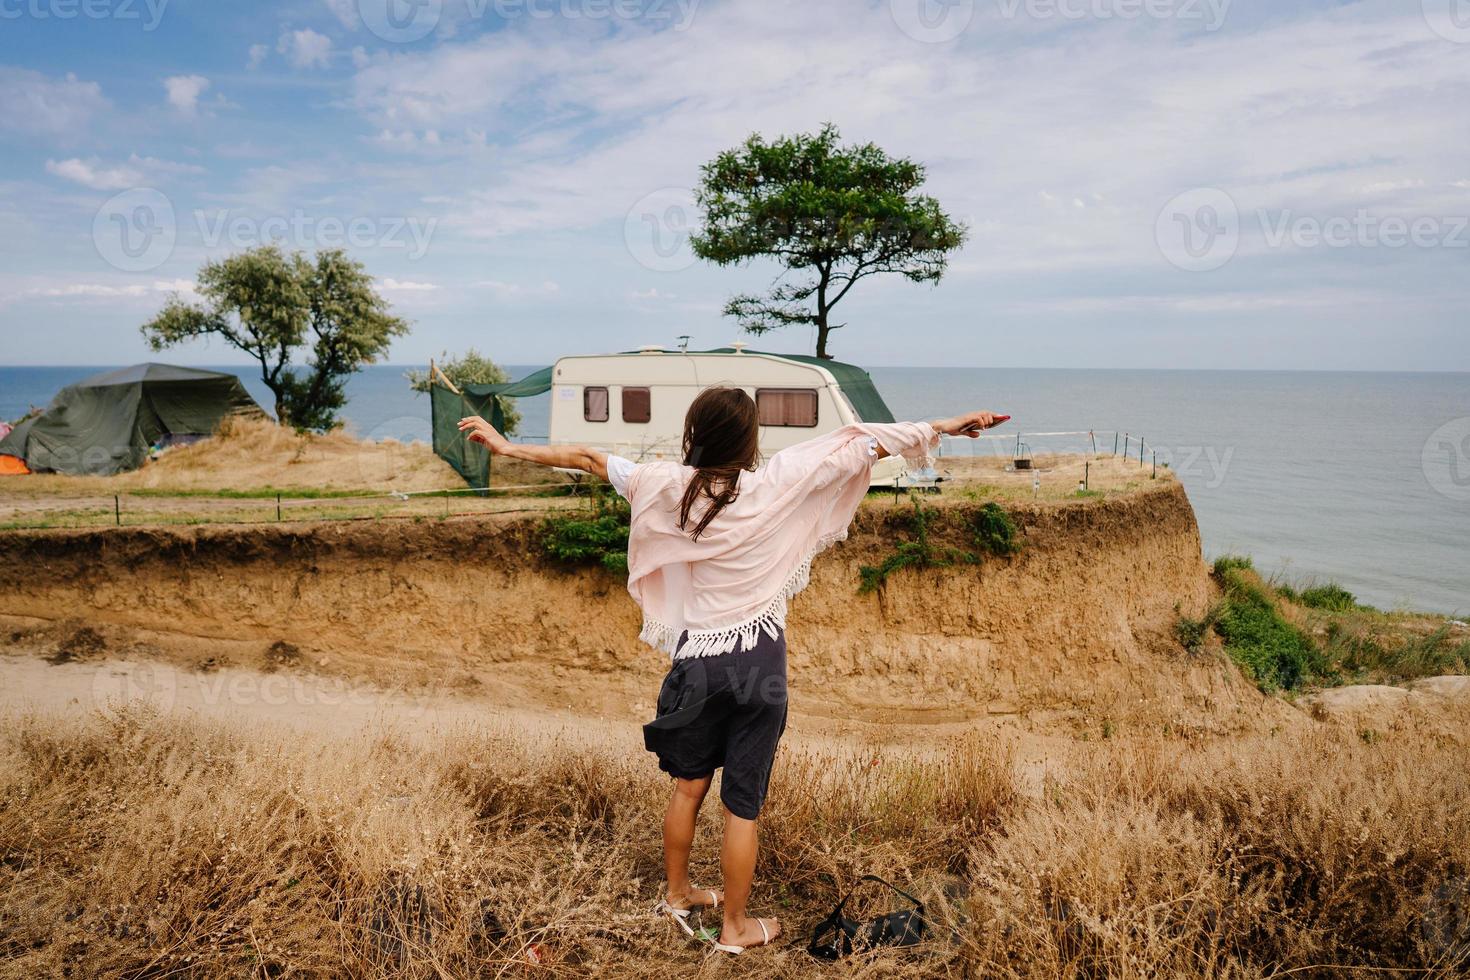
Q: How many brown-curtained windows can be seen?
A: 3